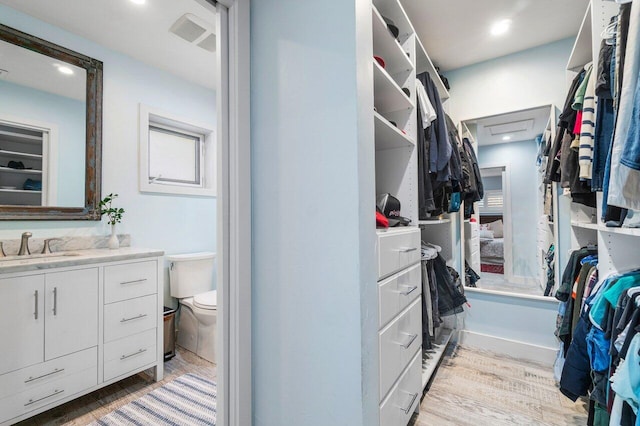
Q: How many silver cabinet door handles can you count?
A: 2